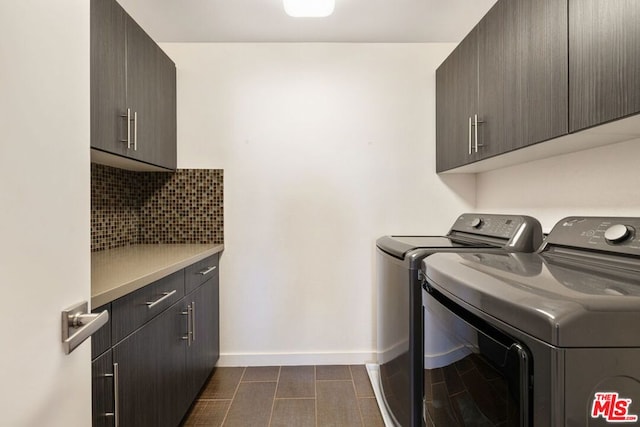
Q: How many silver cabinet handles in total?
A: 9